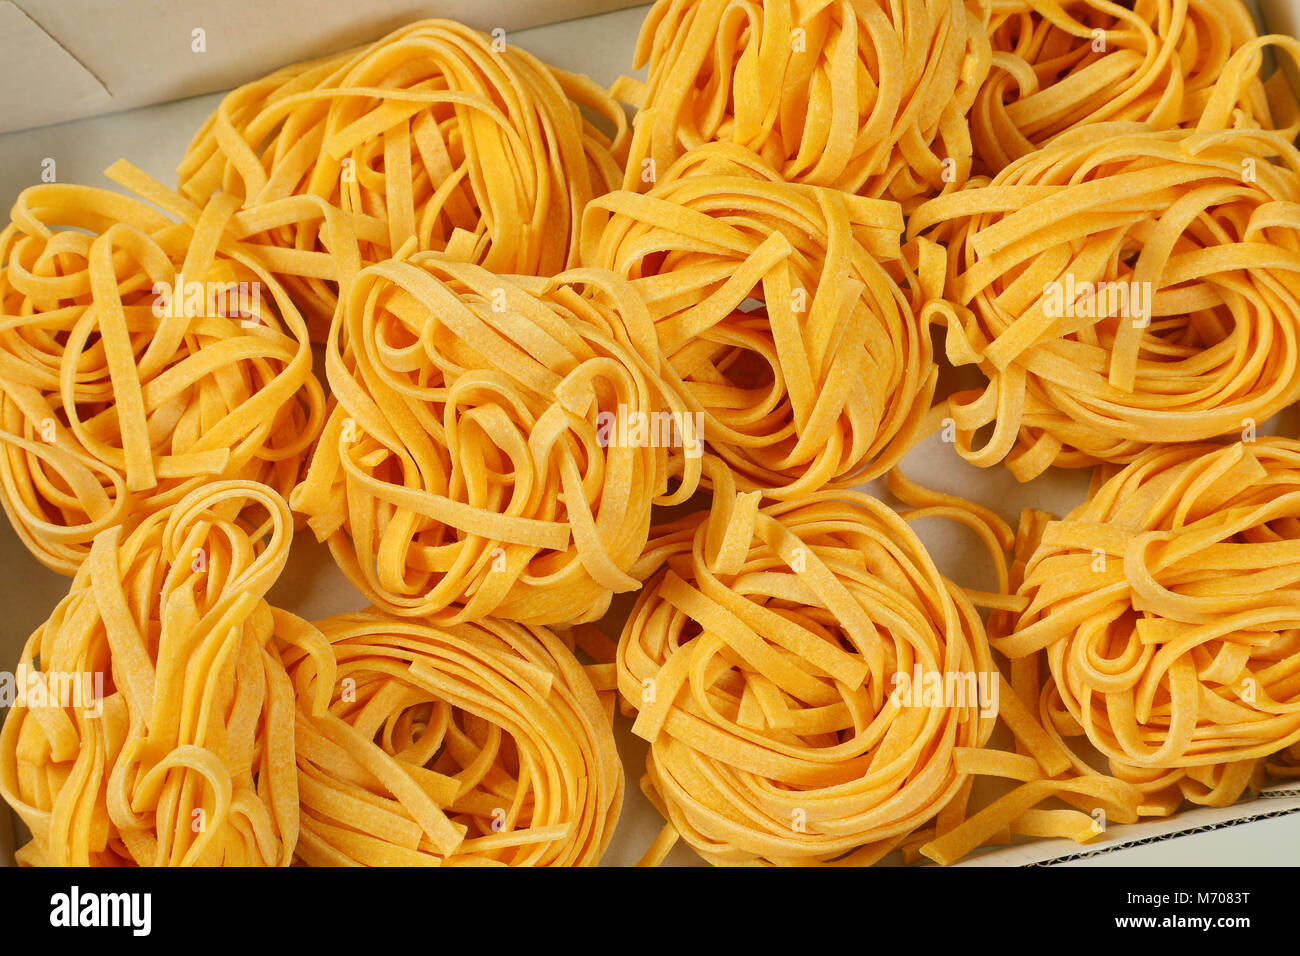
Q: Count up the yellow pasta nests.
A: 11